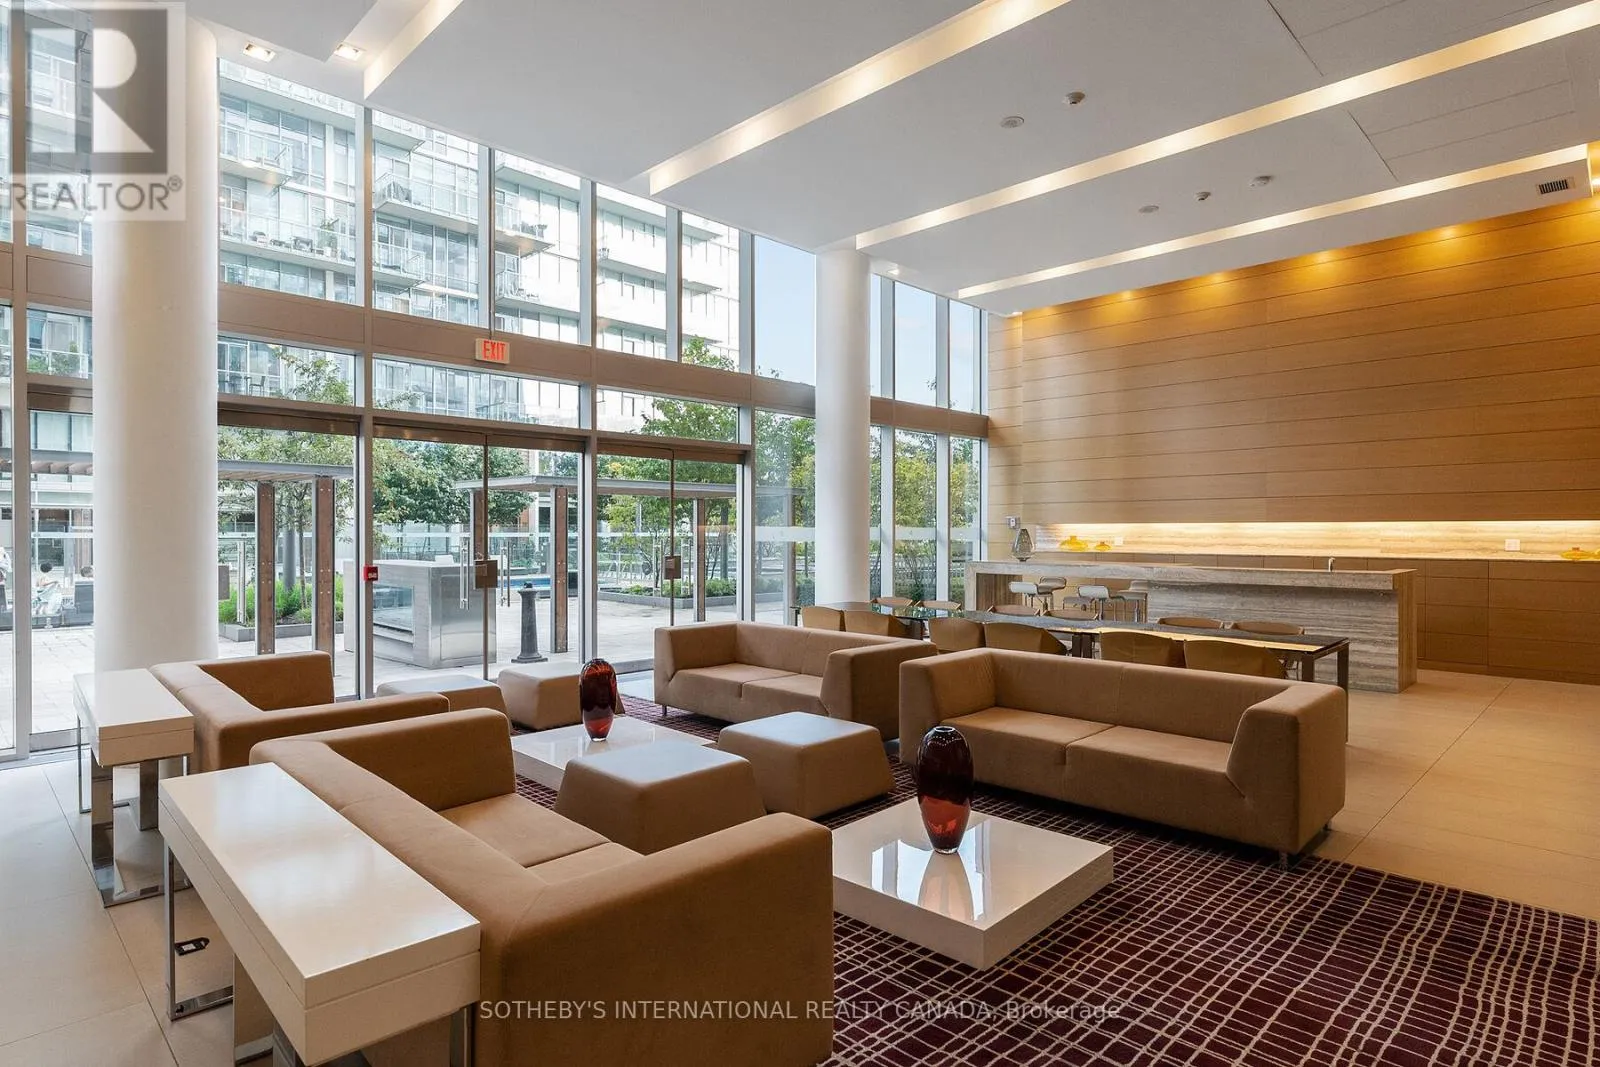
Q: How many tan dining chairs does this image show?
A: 12